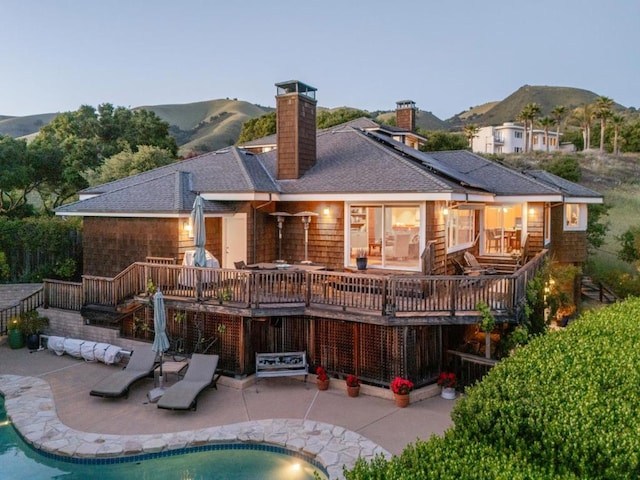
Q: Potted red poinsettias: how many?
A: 4